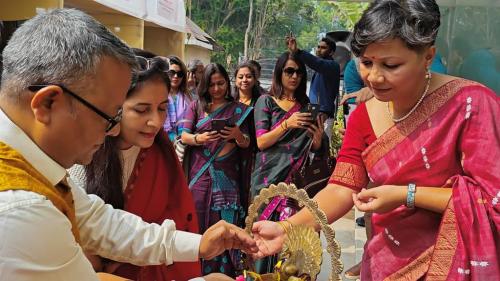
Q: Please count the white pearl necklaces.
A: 1